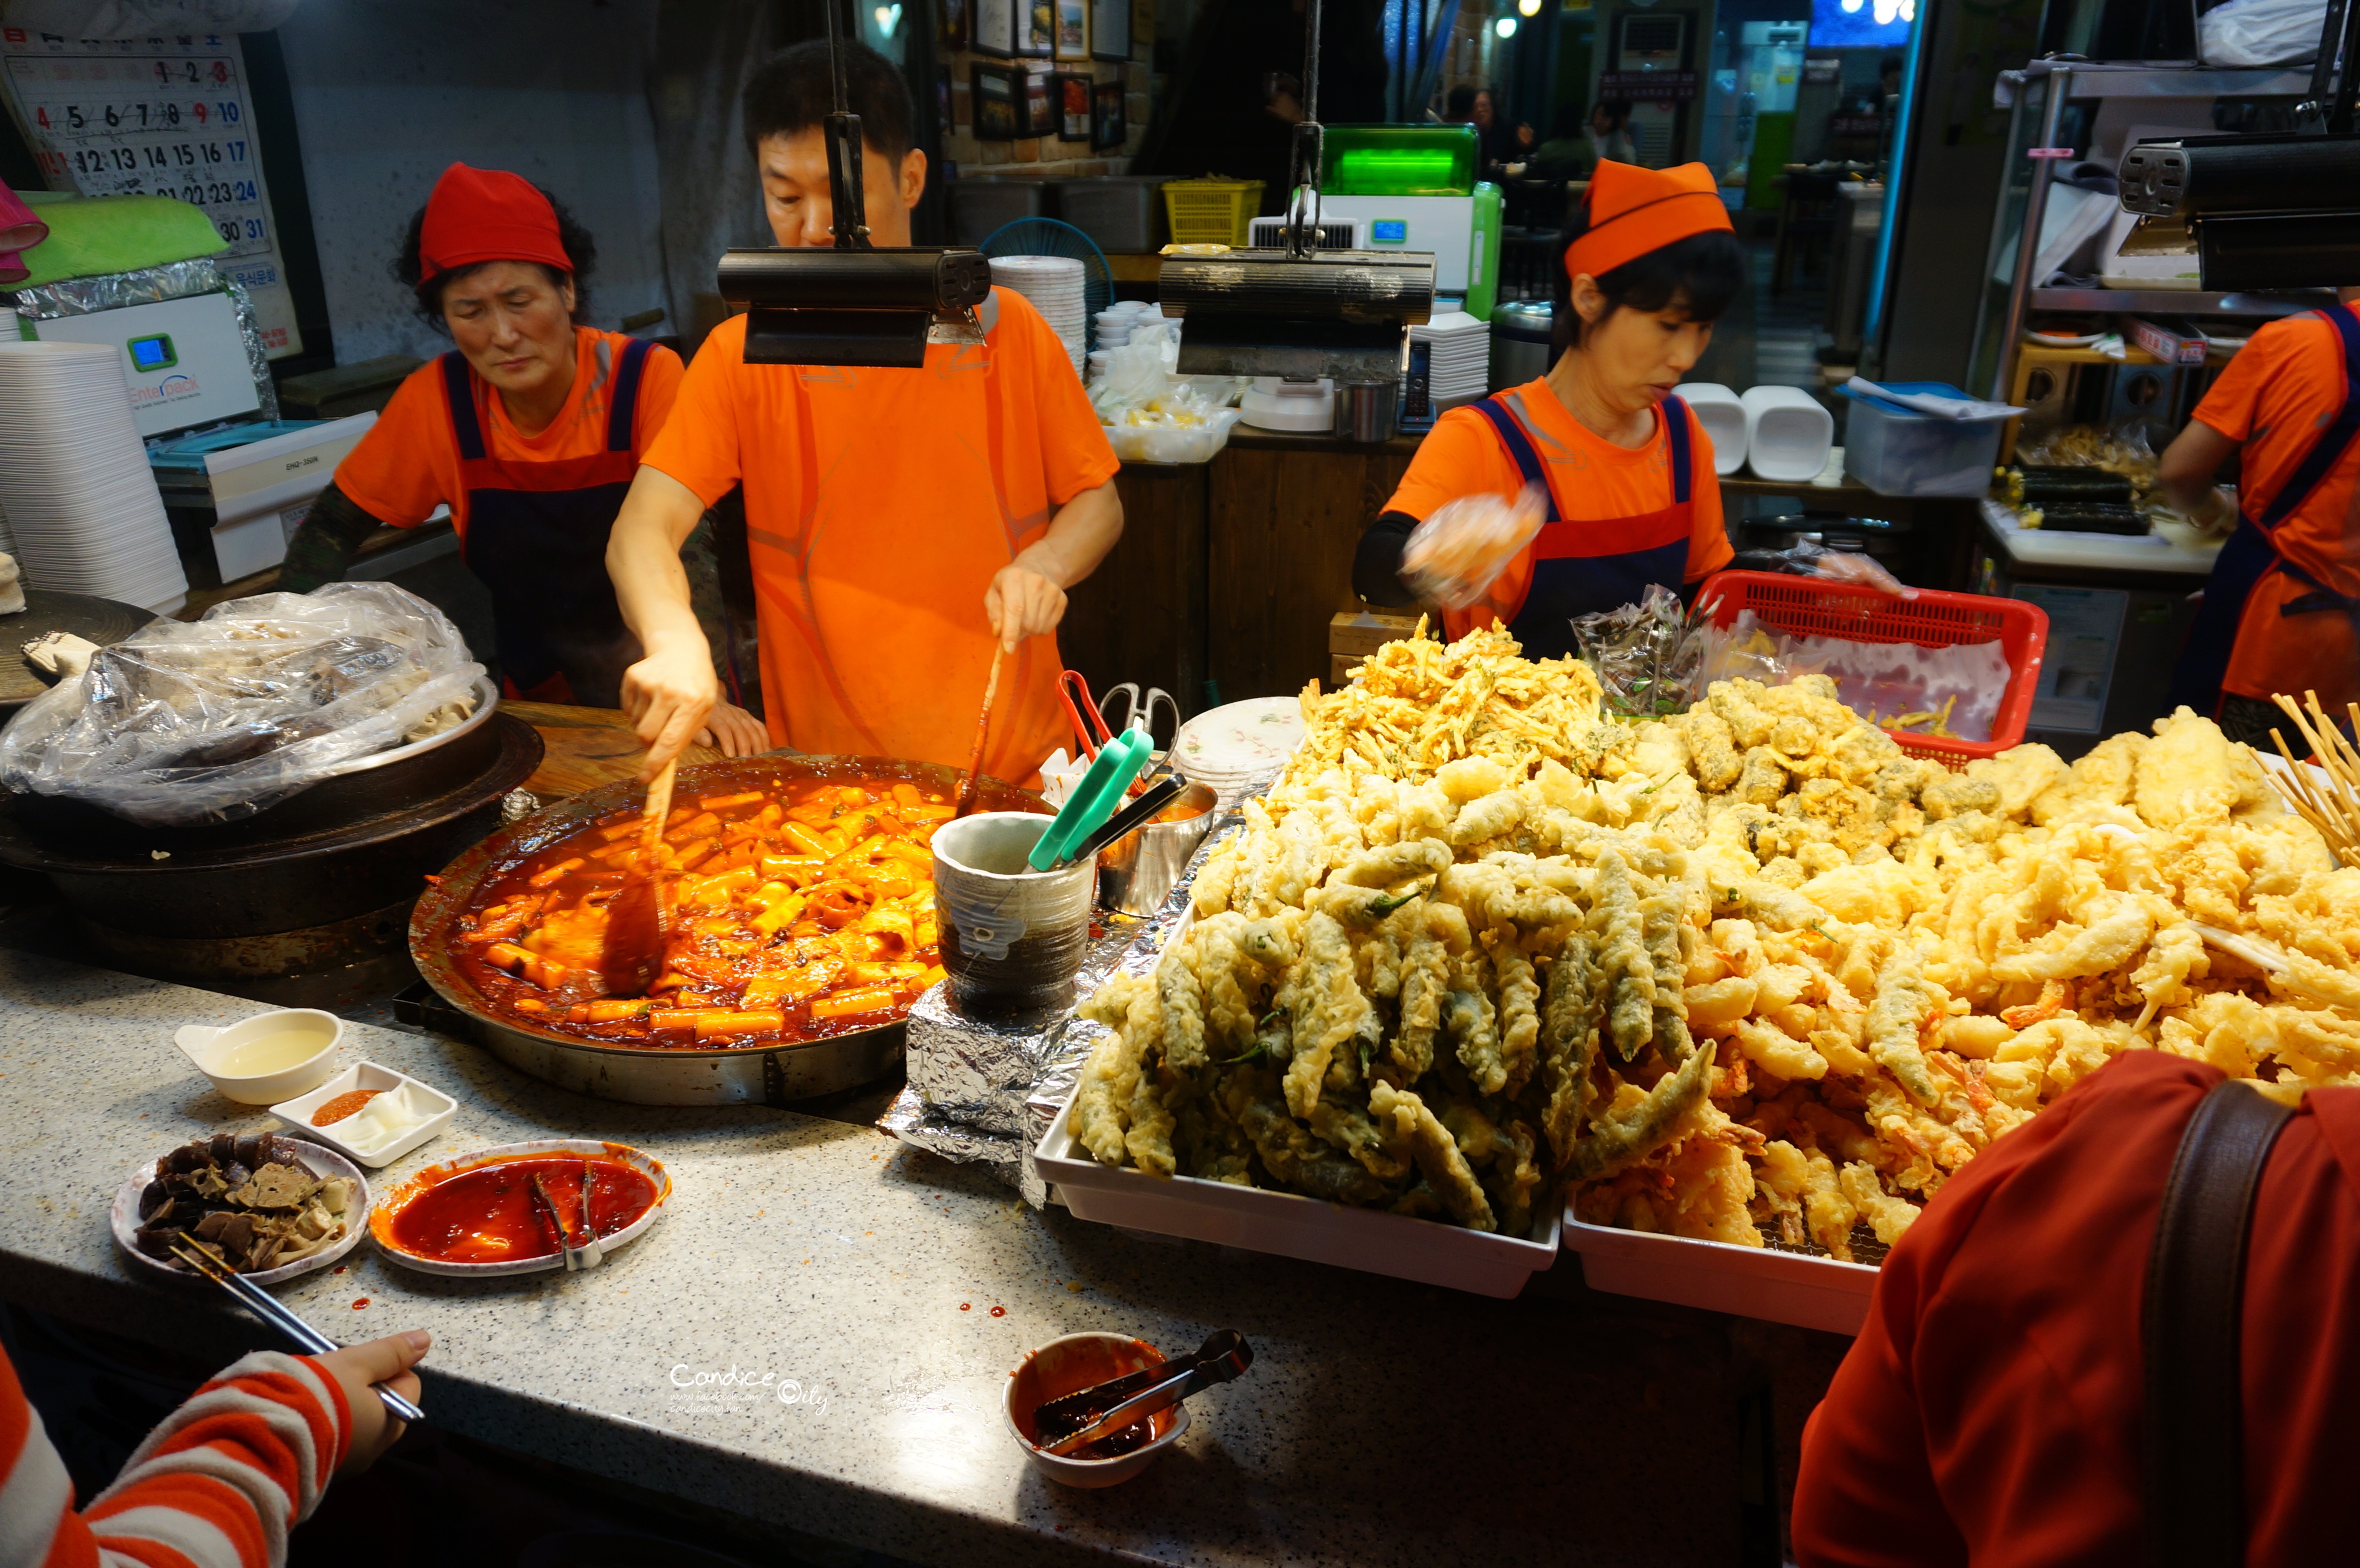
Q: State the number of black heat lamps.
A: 3